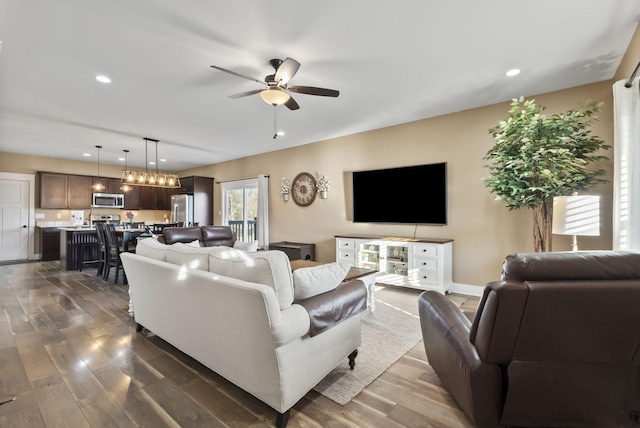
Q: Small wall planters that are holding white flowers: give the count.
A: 2